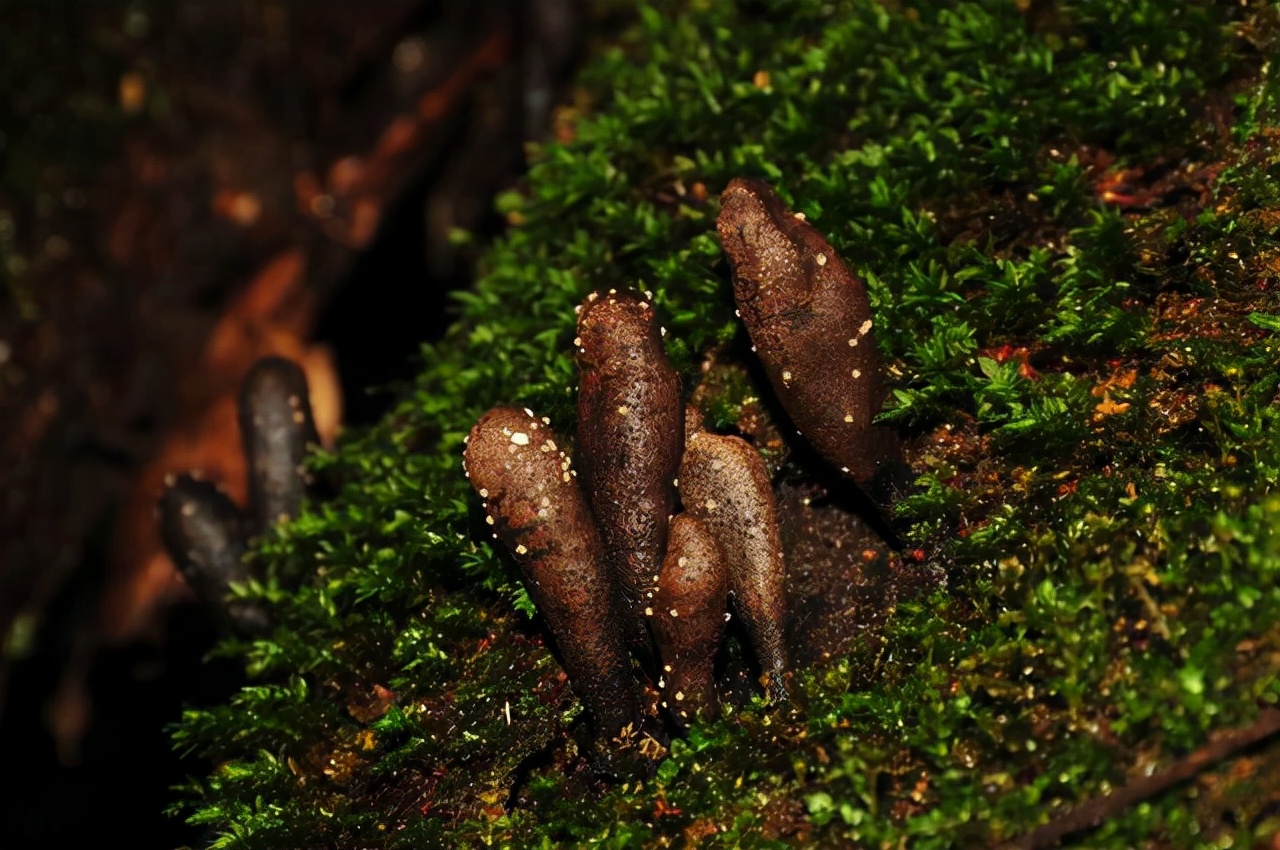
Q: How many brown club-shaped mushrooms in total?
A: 5